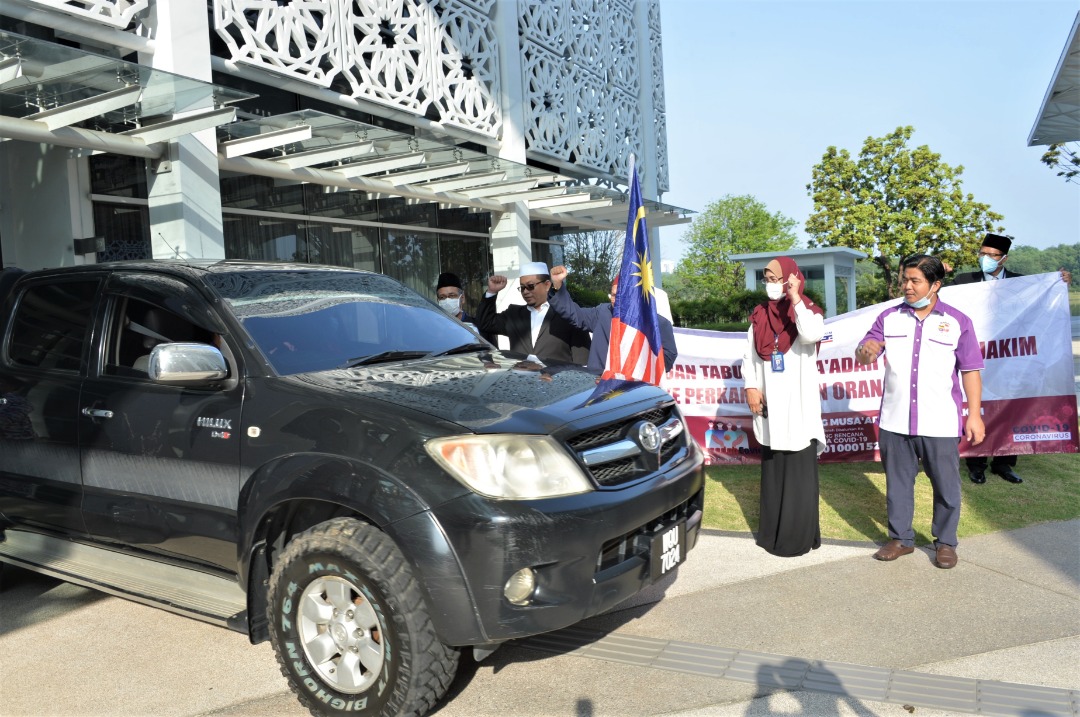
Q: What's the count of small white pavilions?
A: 1